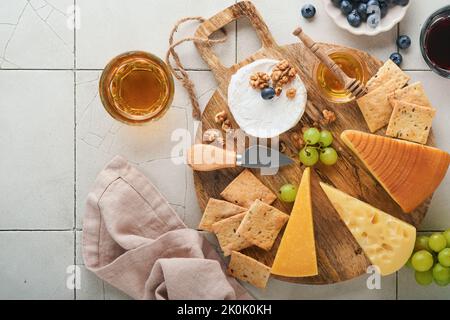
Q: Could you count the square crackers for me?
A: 9